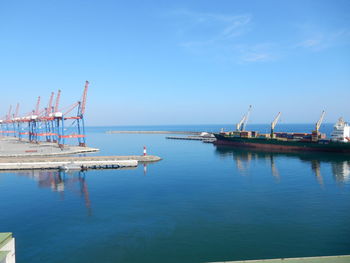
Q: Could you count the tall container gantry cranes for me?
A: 6